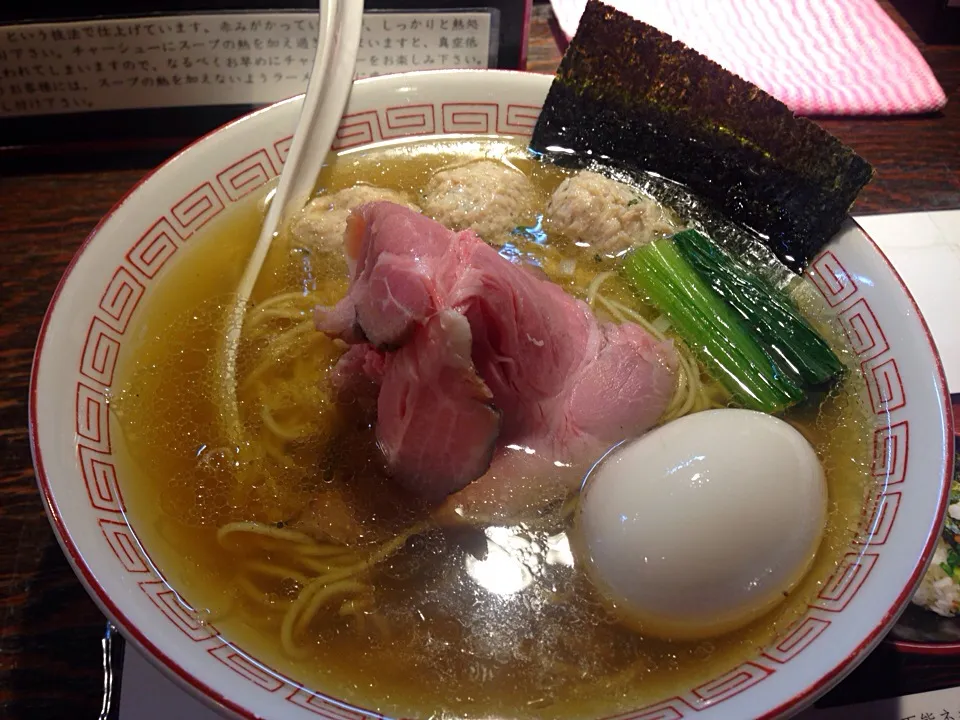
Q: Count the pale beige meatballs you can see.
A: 3